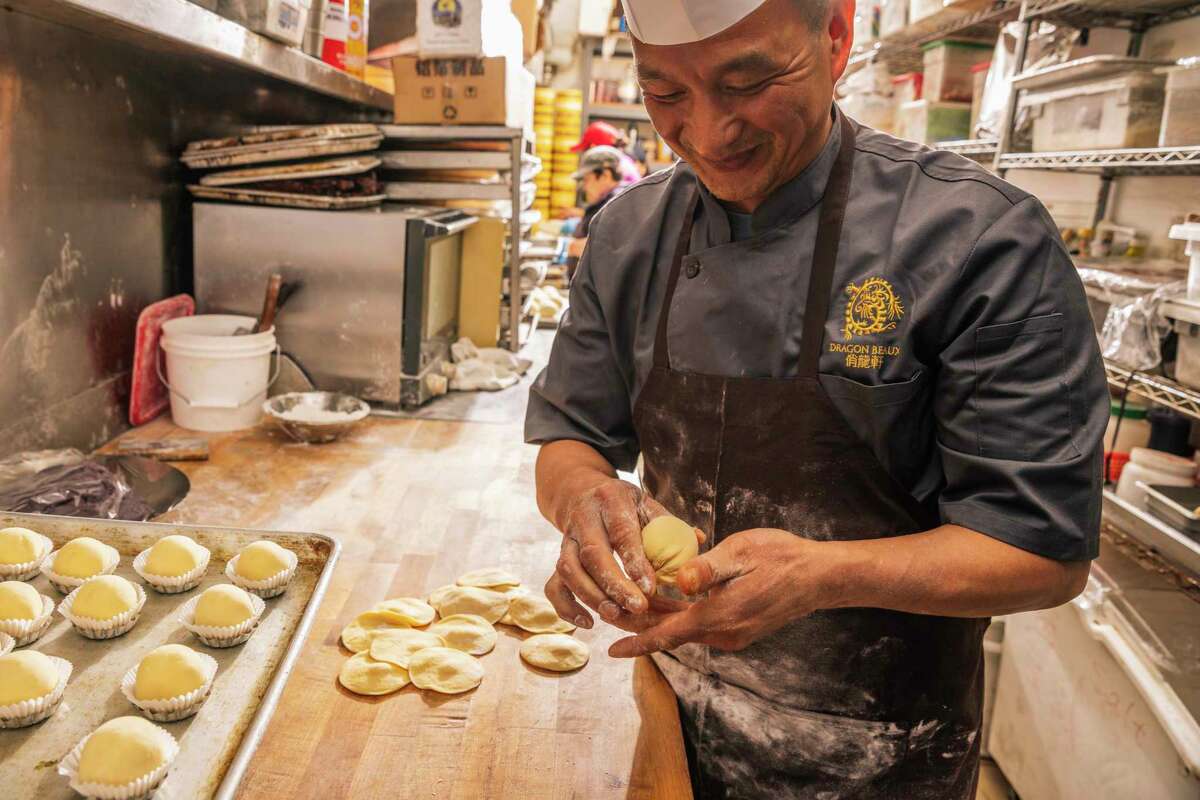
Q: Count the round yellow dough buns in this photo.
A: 11